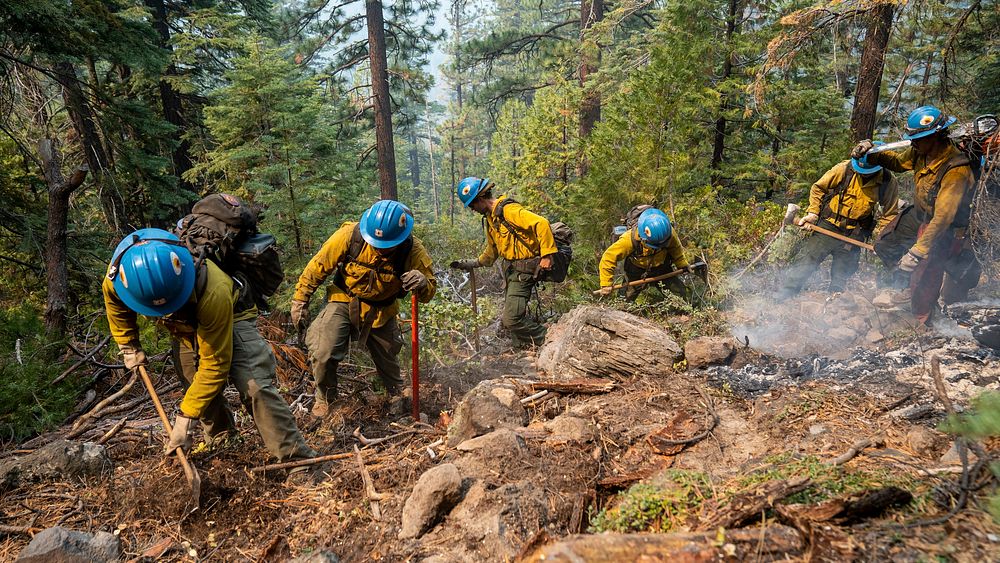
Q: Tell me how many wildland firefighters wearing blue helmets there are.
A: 6